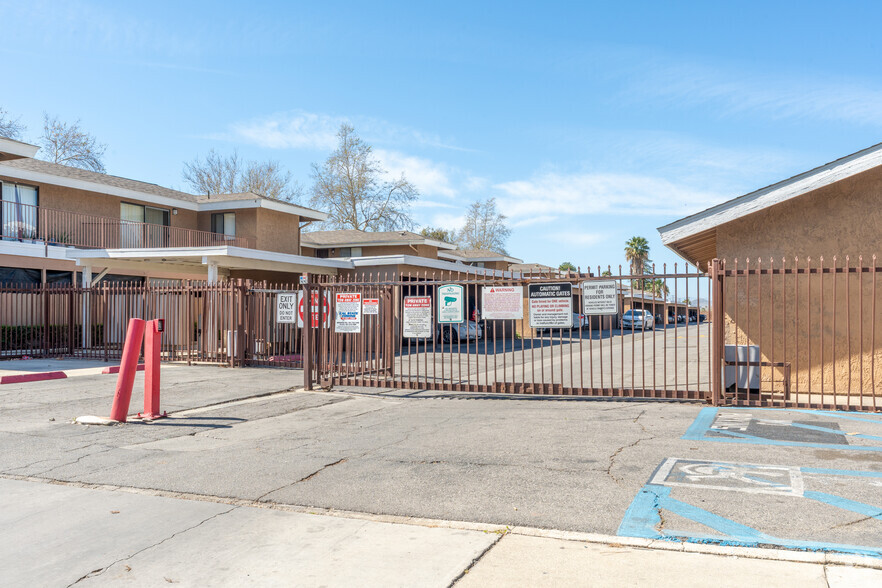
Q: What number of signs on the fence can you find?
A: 9